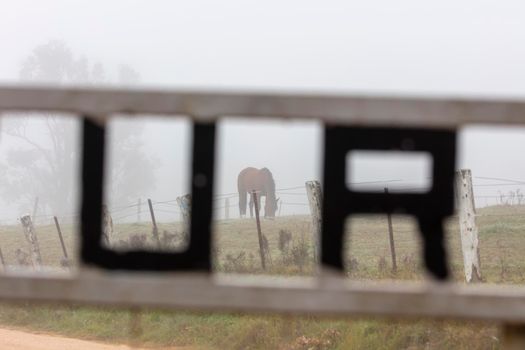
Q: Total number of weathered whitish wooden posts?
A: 5